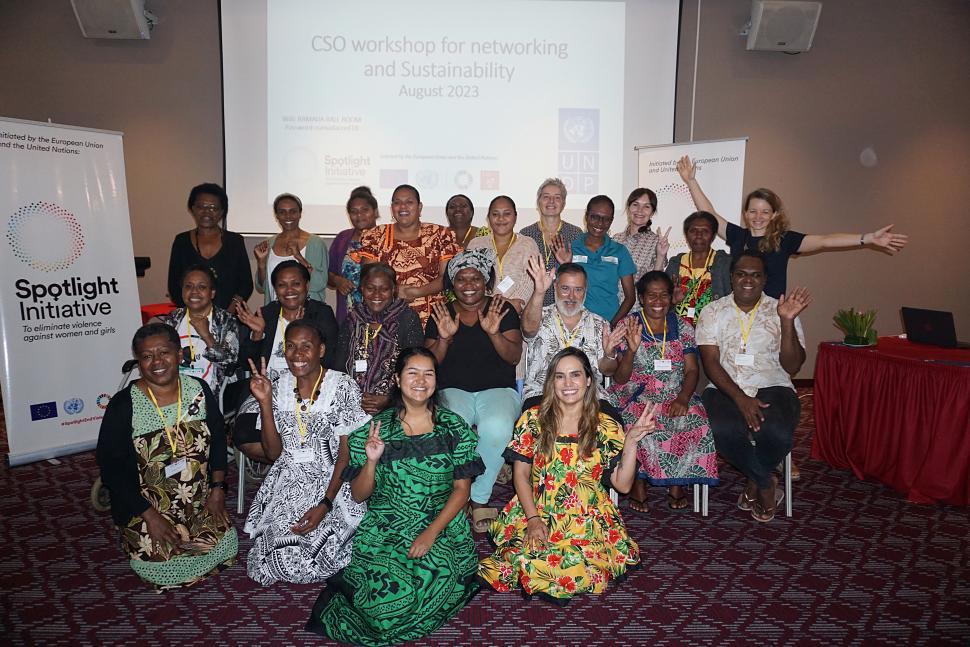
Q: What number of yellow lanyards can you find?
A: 12